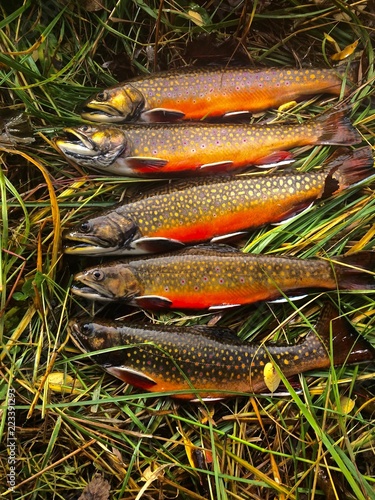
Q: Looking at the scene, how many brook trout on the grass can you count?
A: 5